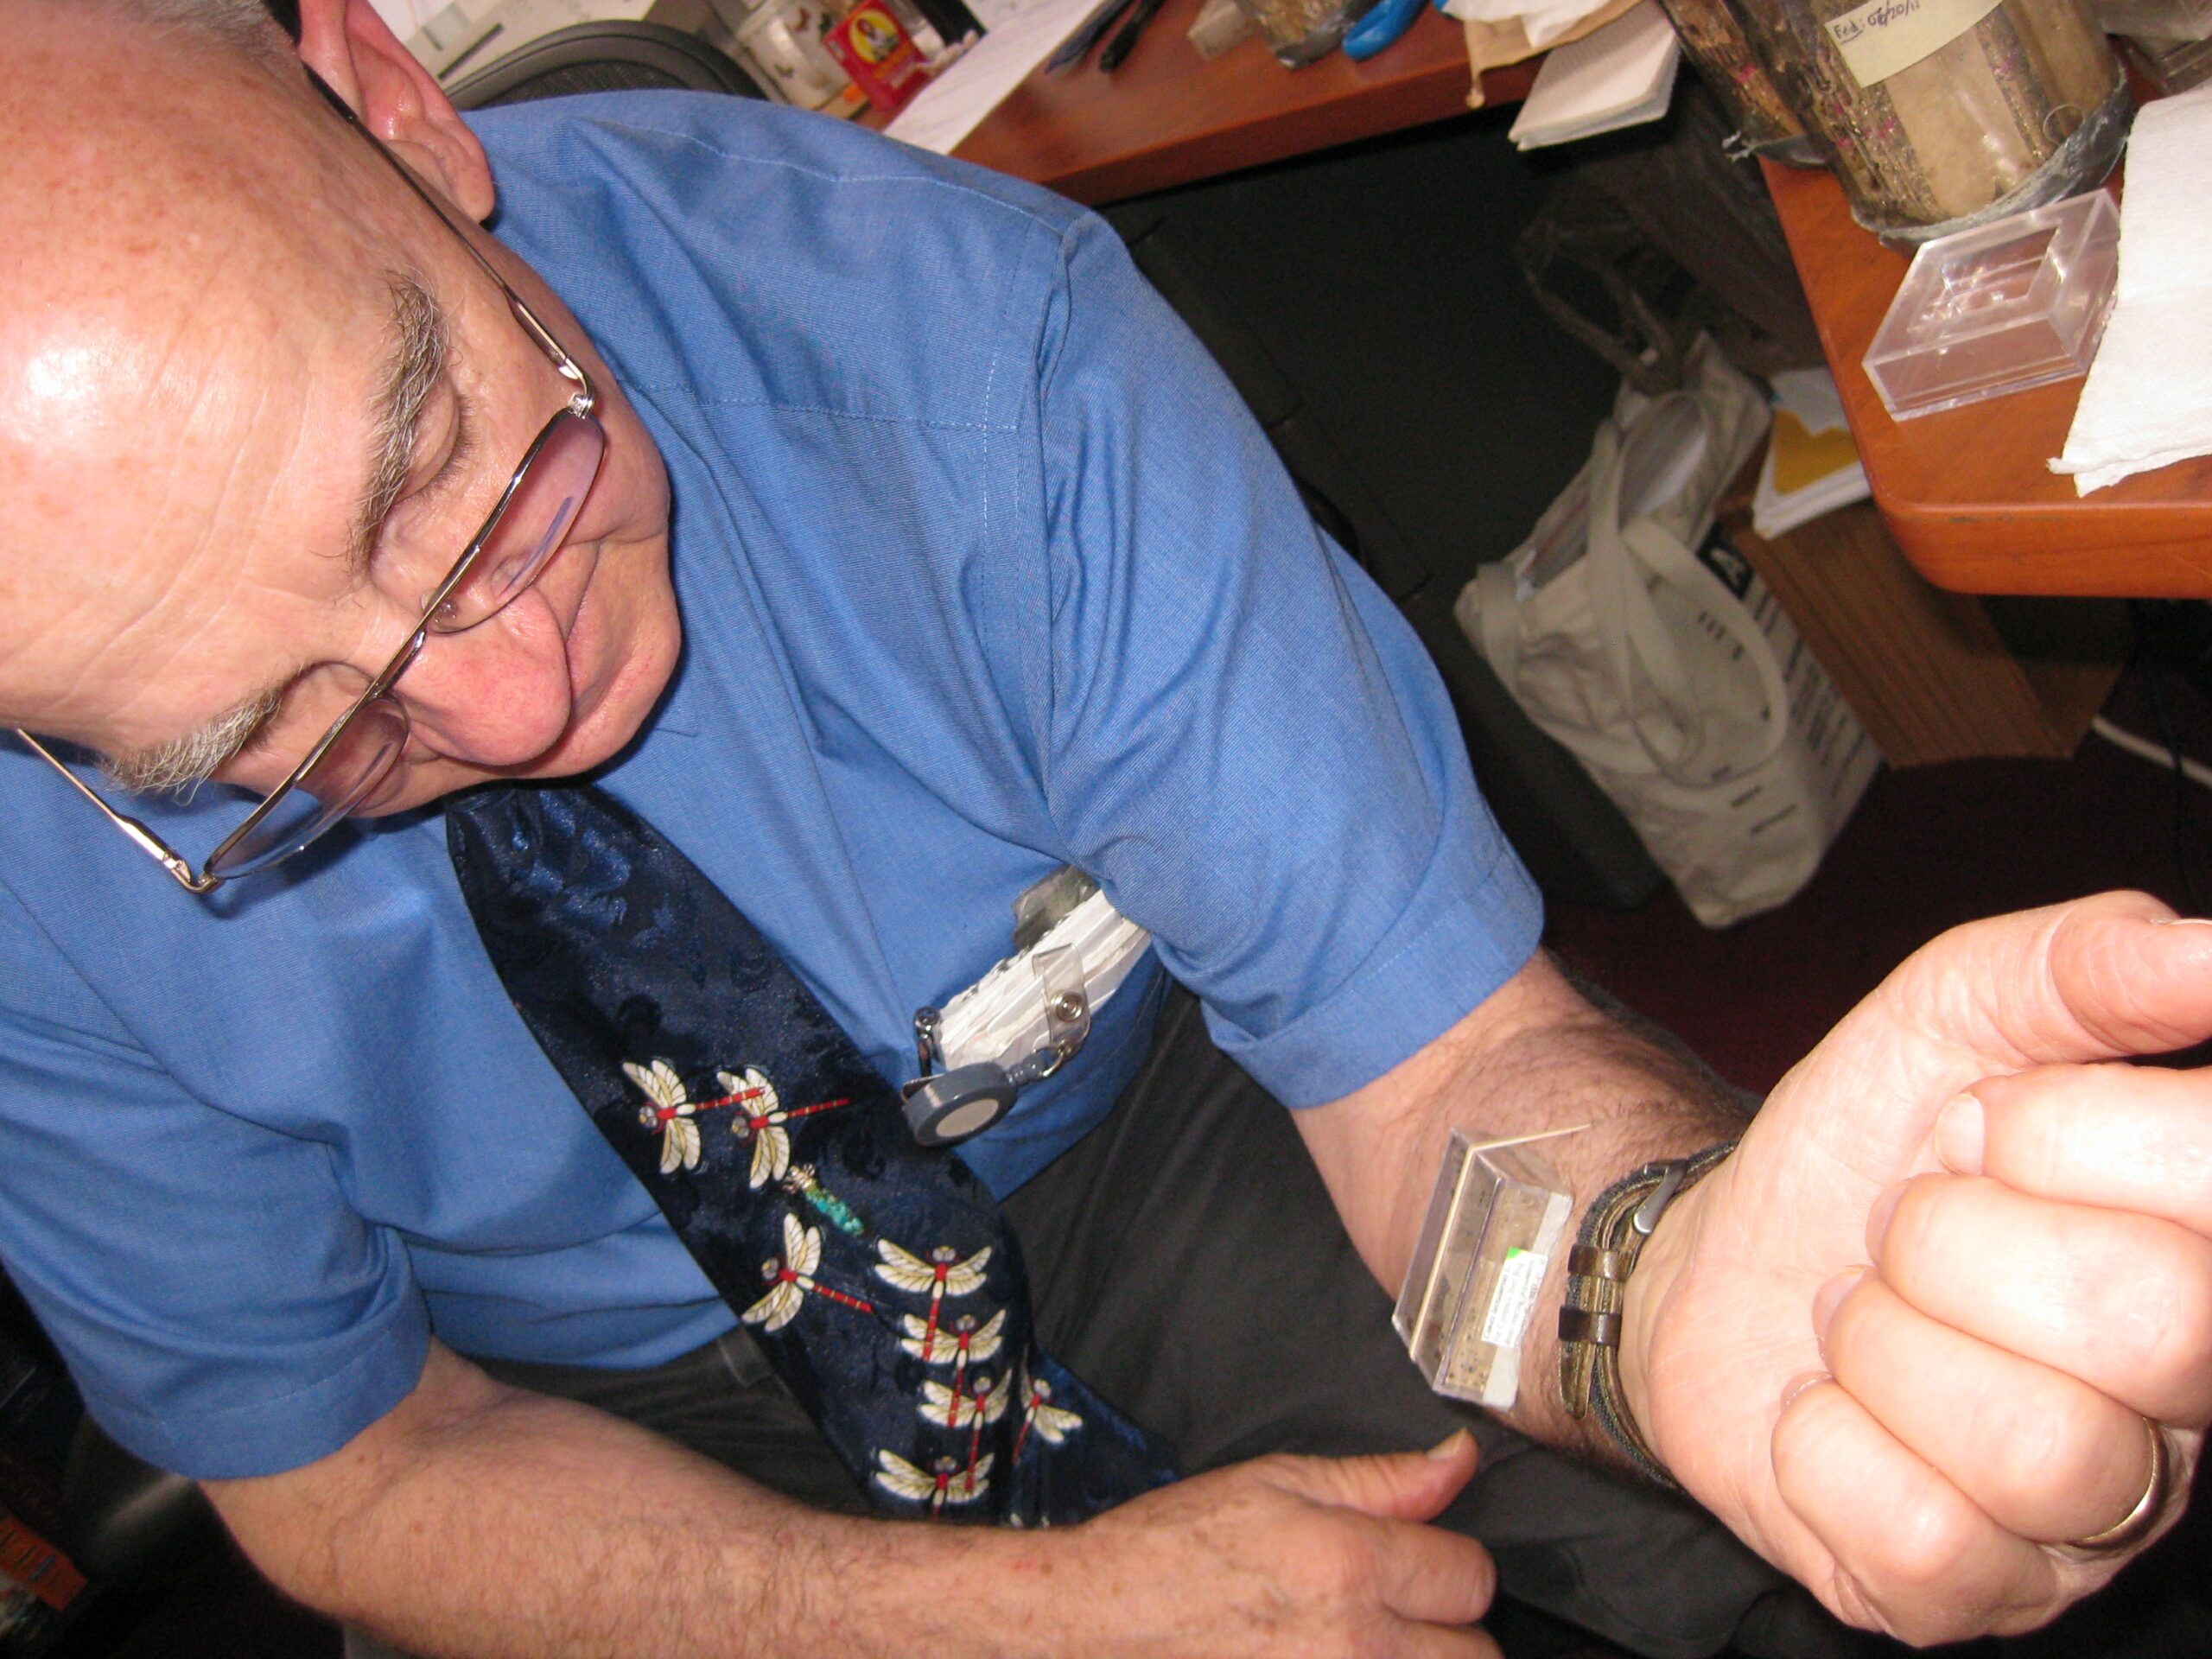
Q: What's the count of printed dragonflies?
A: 8